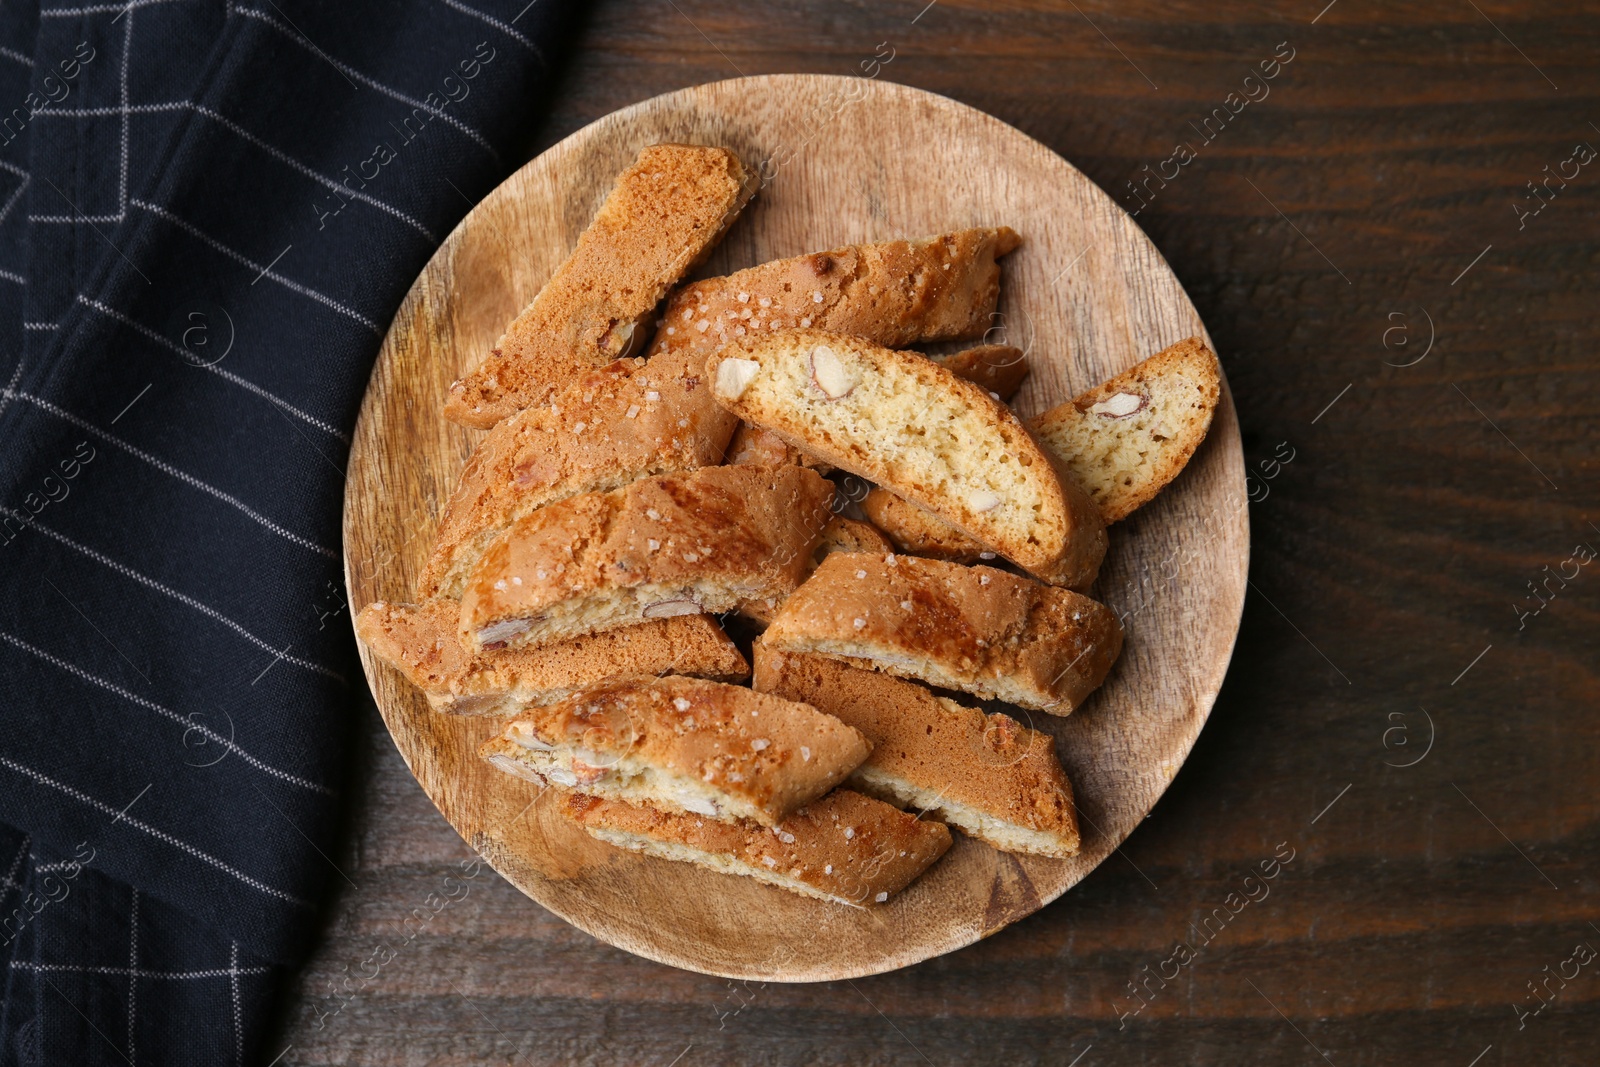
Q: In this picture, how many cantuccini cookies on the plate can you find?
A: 13